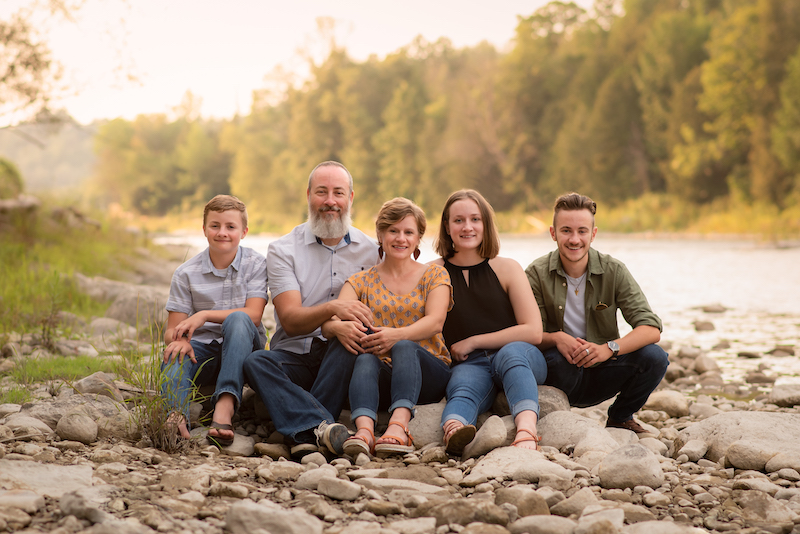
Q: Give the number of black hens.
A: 0